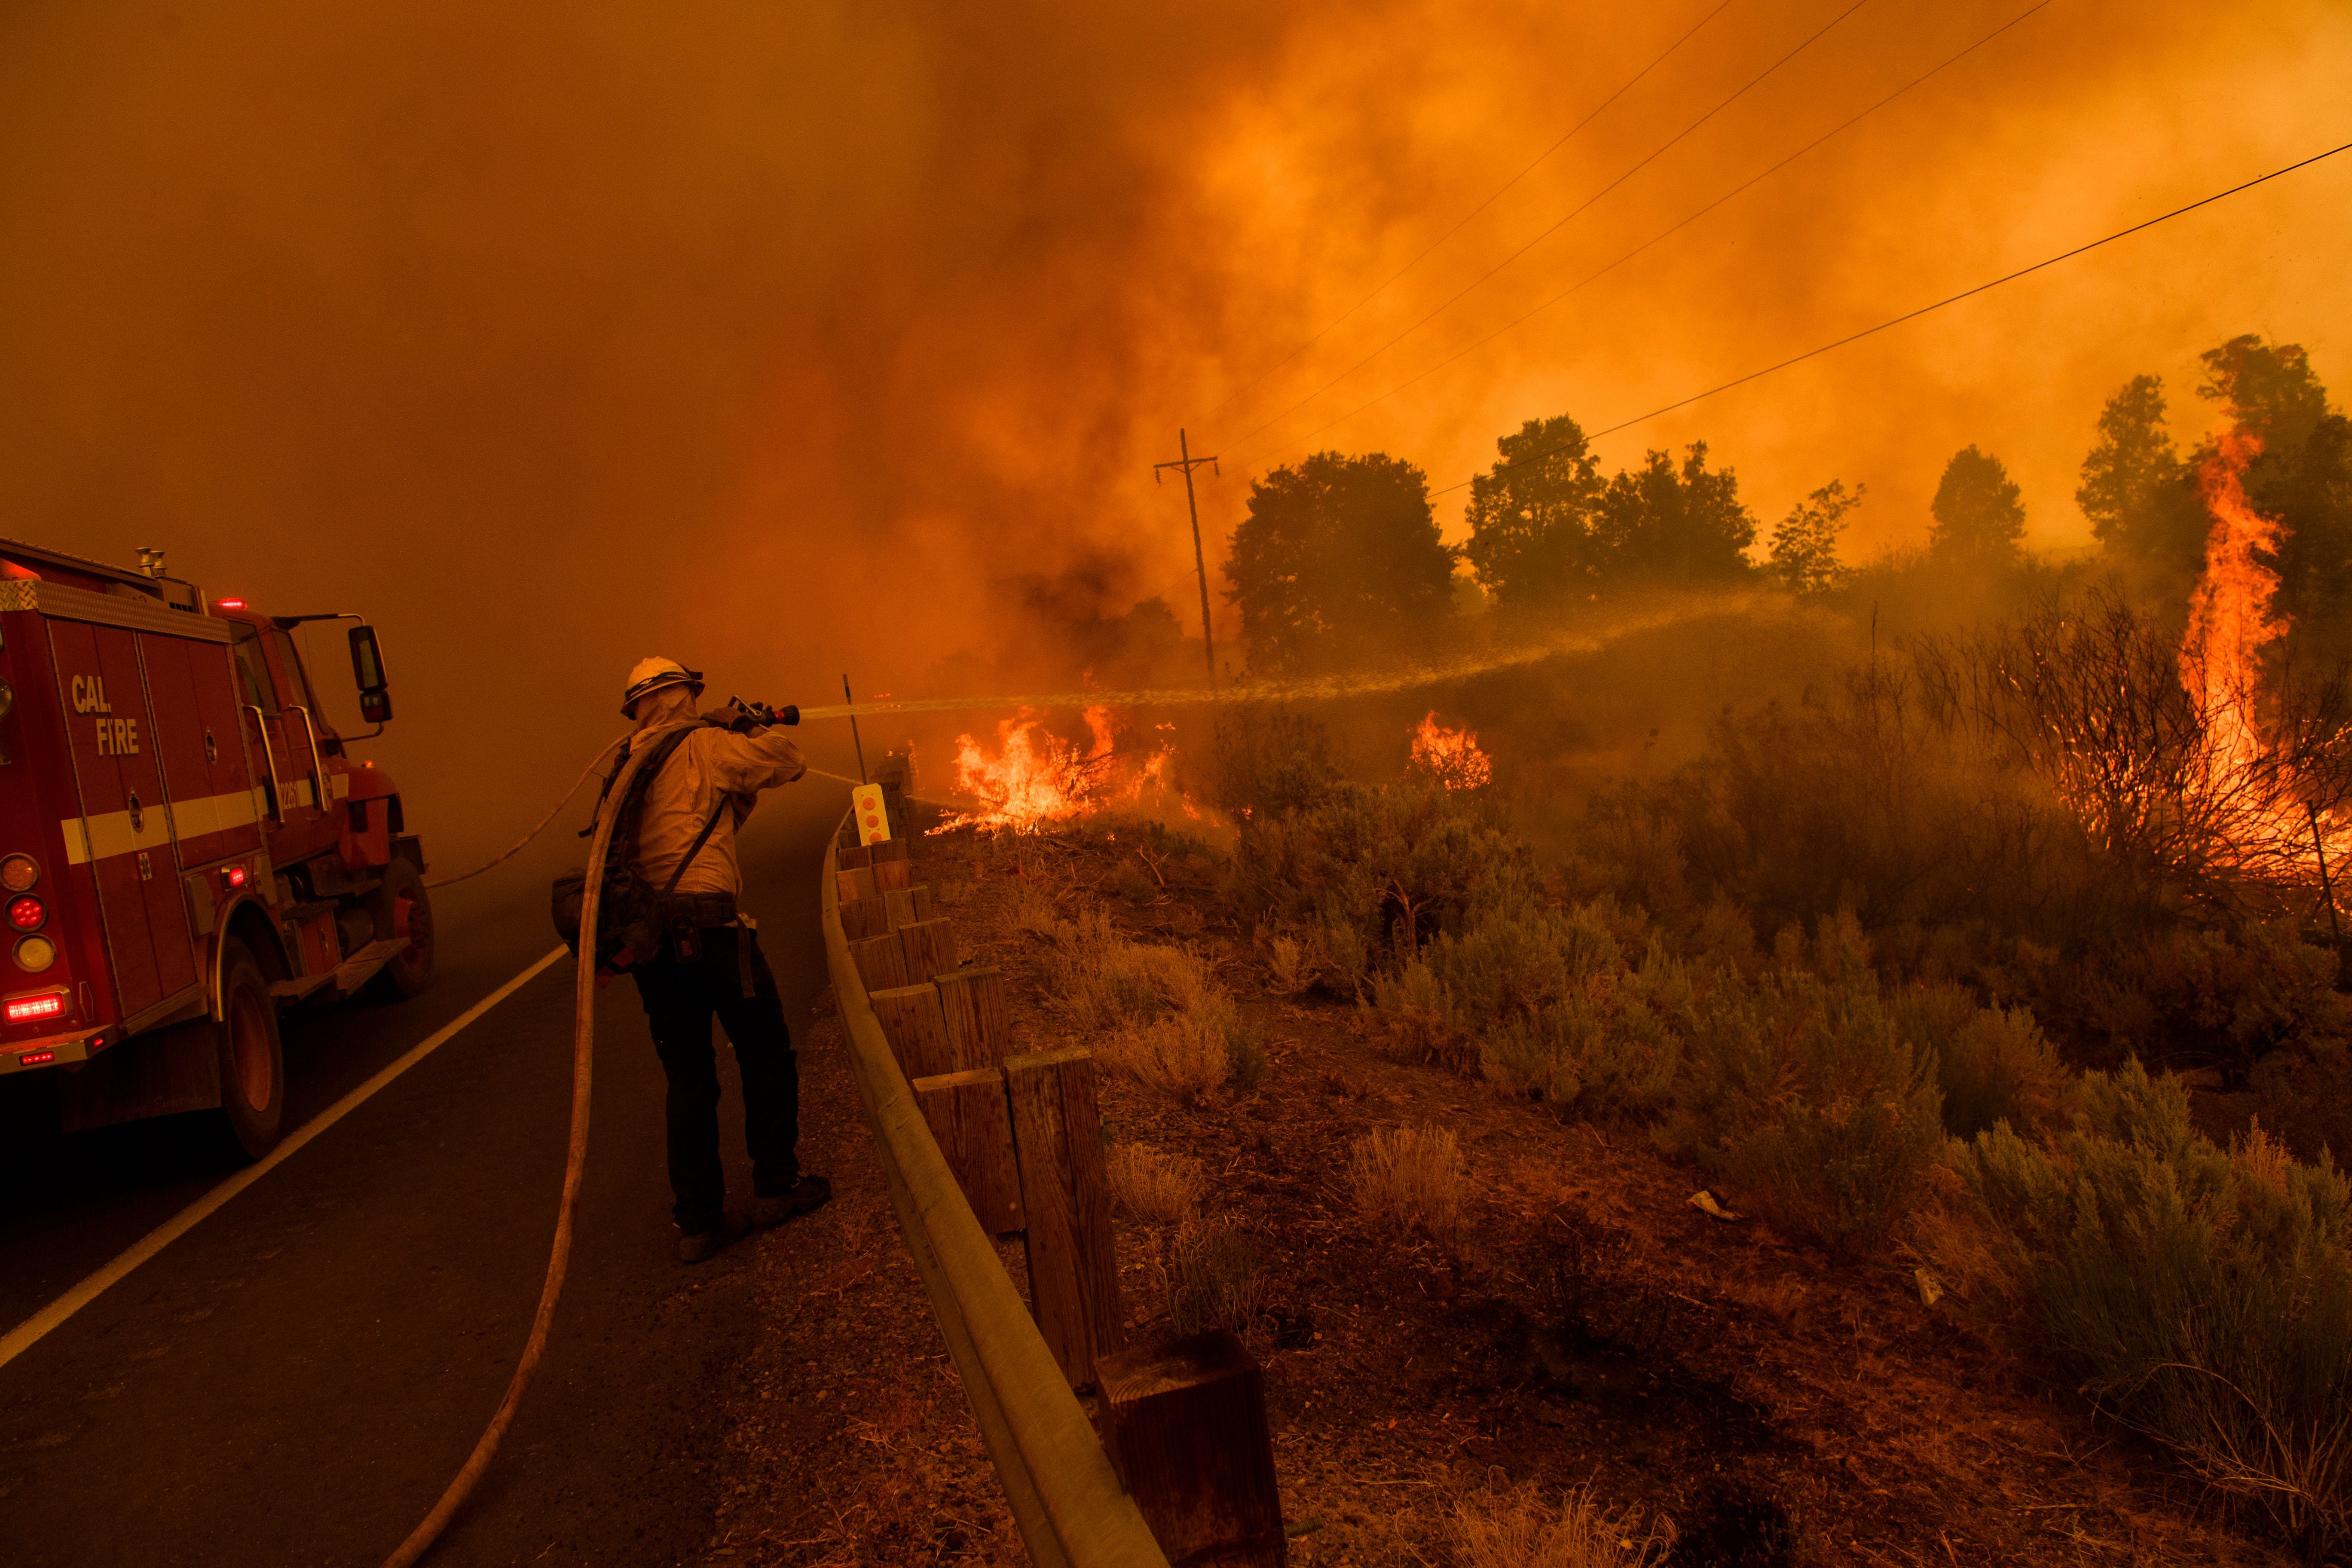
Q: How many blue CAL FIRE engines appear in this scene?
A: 0